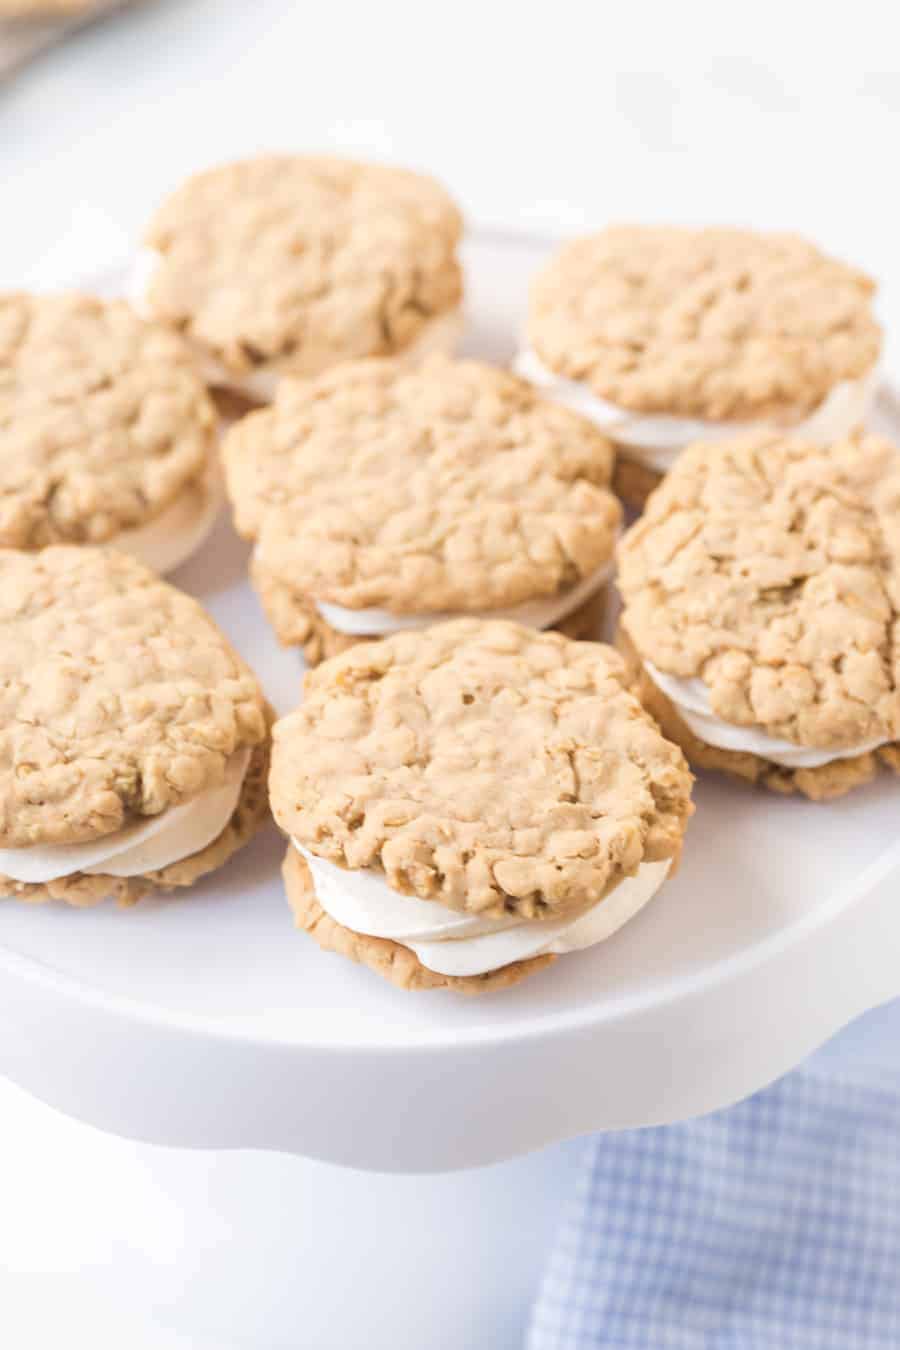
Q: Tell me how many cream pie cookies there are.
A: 7